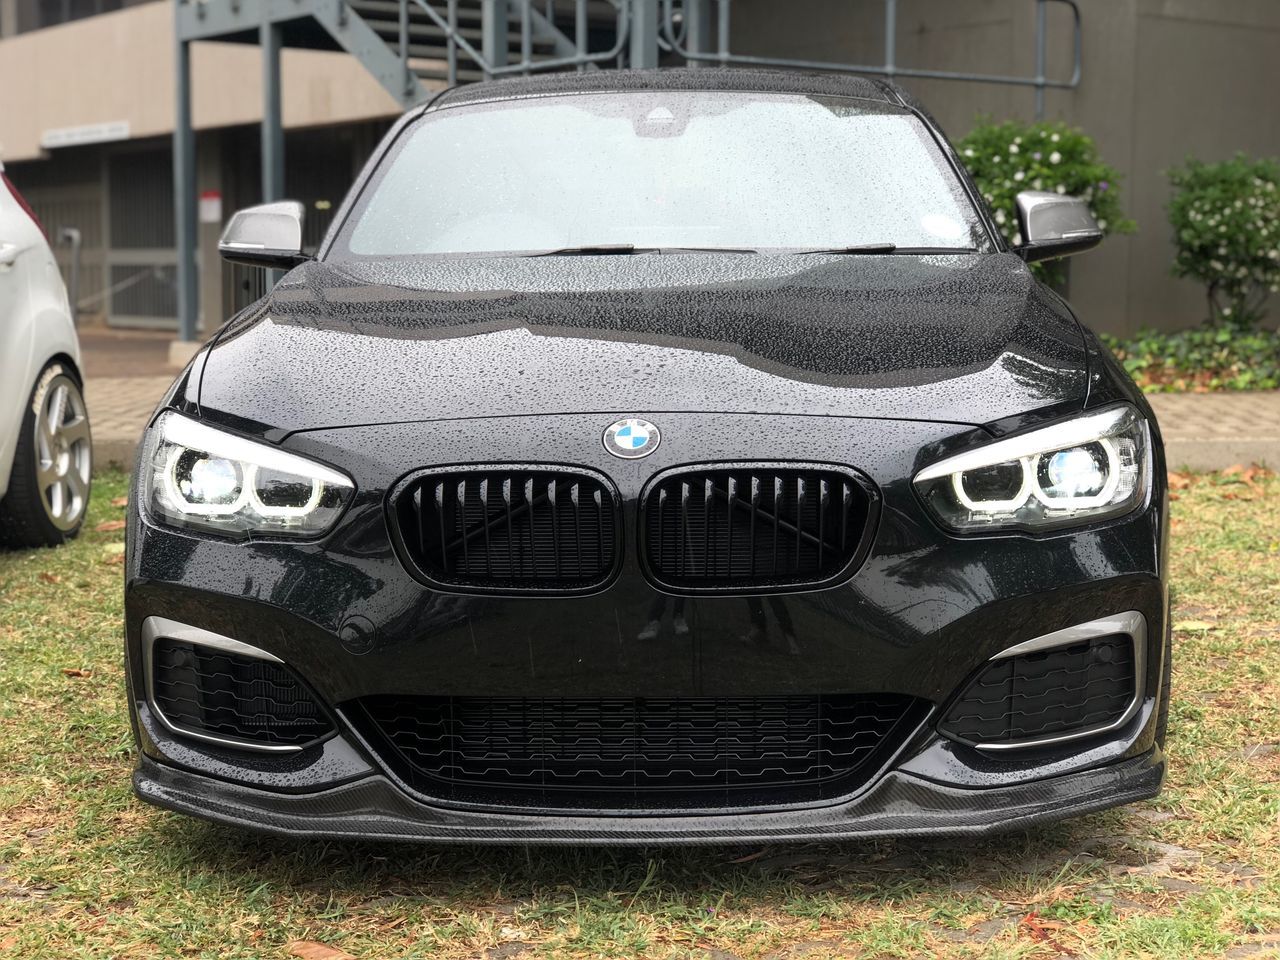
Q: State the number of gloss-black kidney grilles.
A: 2